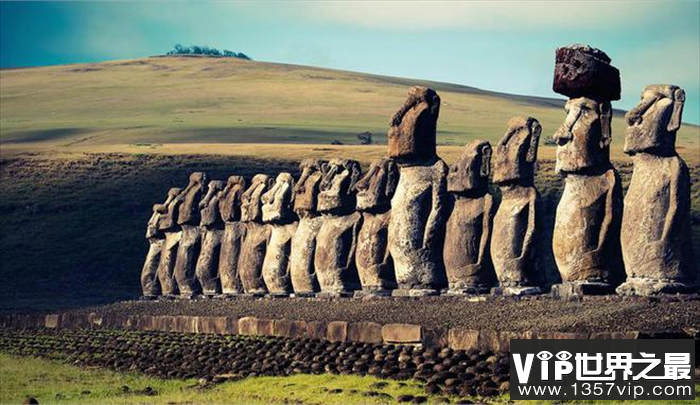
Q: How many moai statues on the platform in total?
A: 15